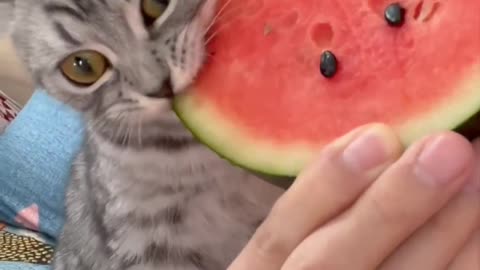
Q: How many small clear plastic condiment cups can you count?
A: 0